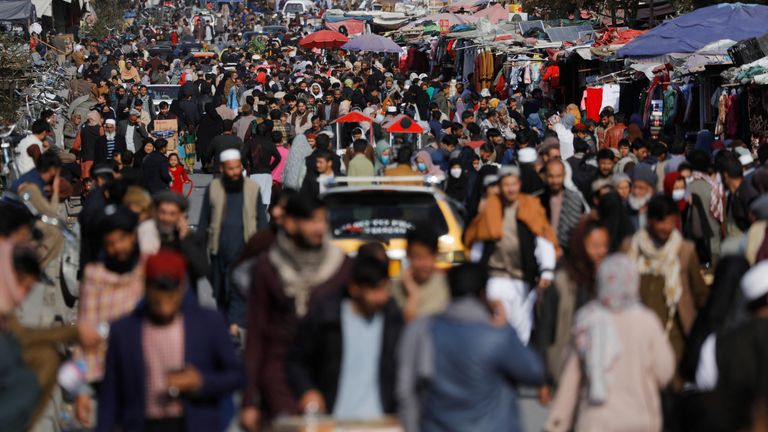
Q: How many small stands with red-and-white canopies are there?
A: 2